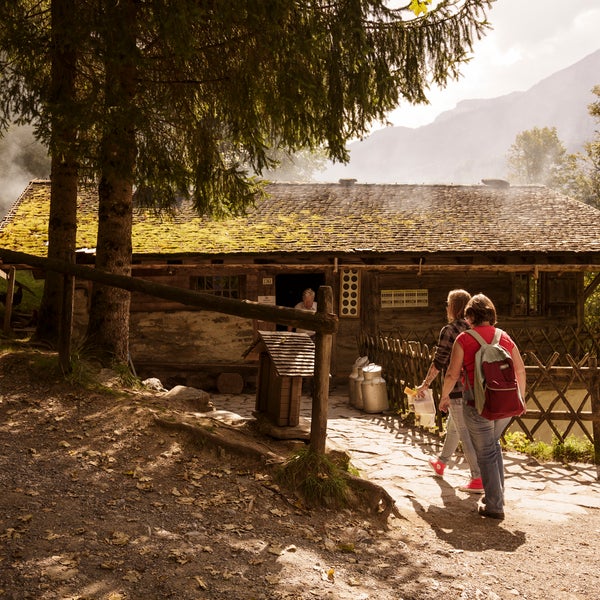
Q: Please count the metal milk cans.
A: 3